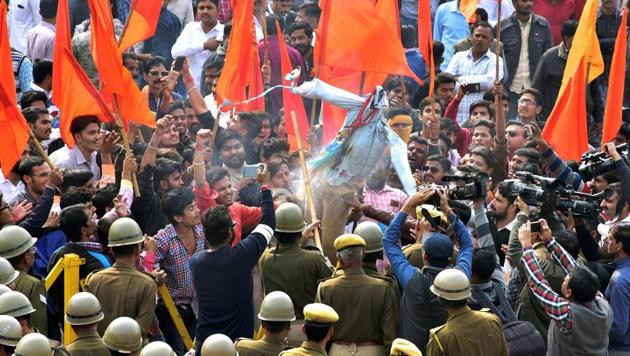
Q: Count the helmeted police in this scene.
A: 15